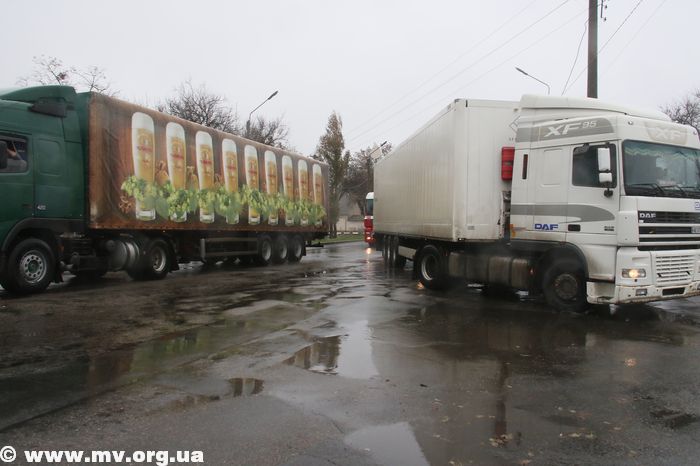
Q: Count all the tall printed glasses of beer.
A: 9